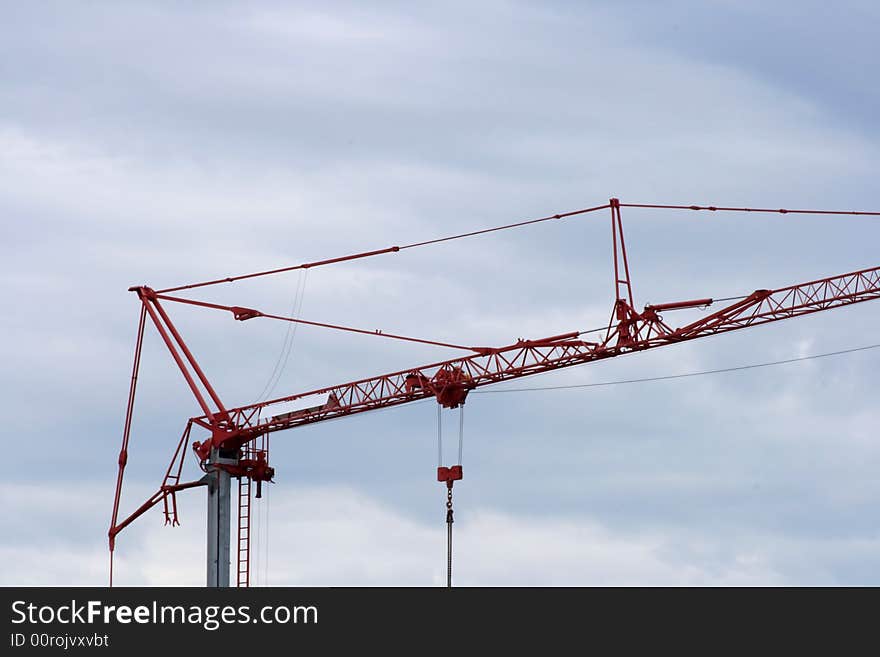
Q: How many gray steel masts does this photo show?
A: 1